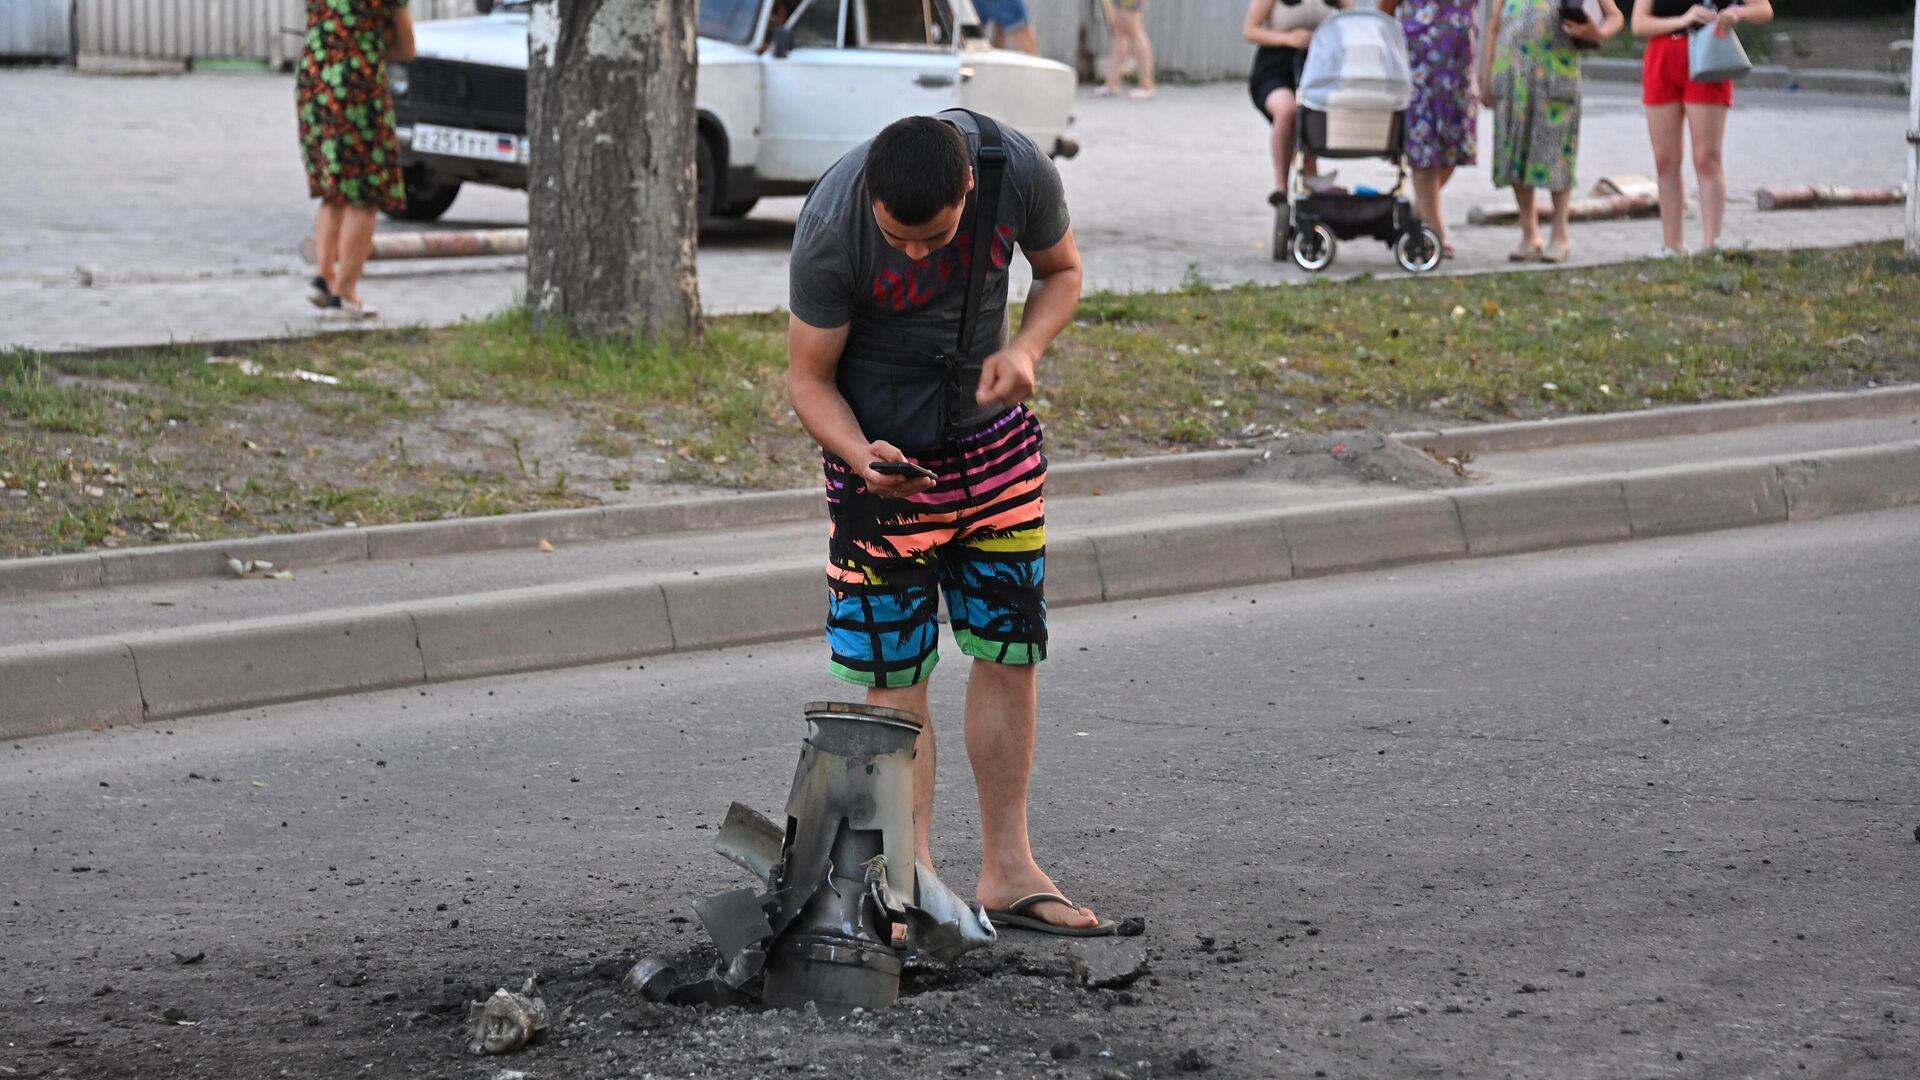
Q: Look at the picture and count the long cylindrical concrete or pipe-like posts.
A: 3